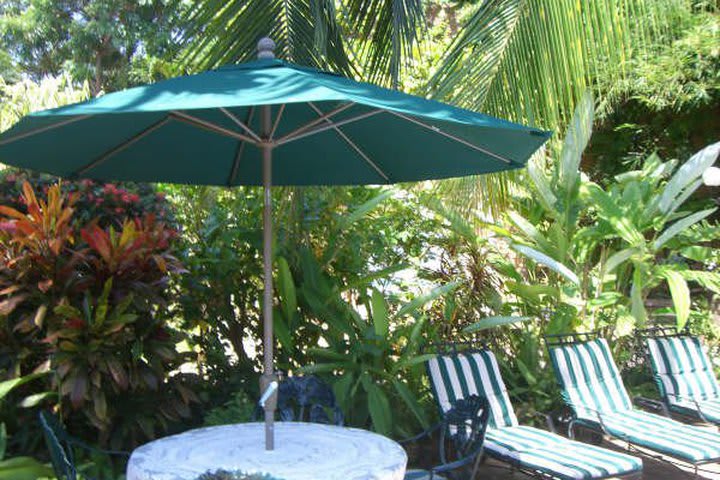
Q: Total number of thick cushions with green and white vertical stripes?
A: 3